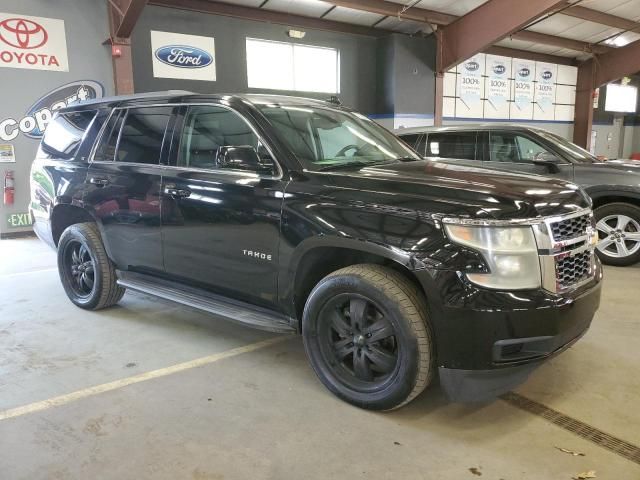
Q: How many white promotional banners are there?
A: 4